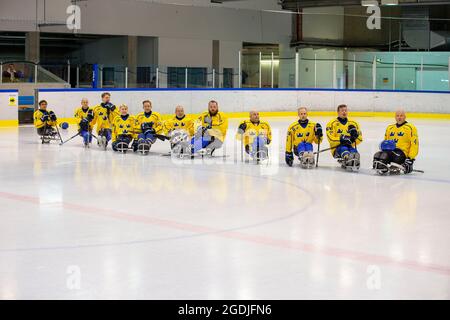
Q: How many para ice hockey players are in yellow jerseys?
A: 11